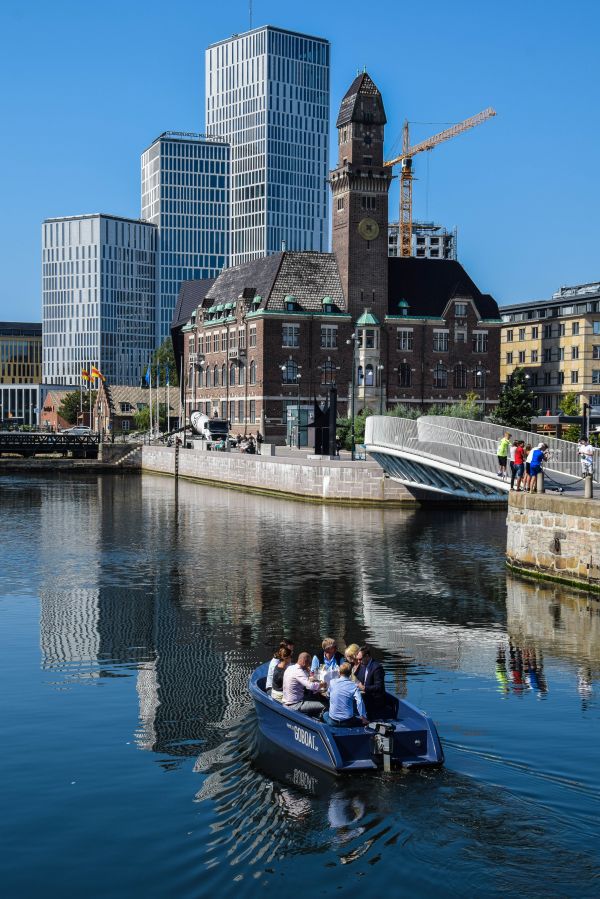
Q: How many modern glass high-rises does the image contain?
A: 3